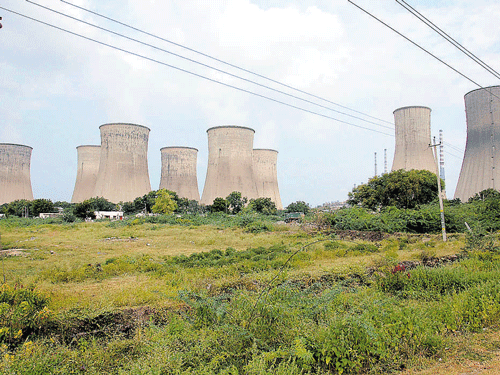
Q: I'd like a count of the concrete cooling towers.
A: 8